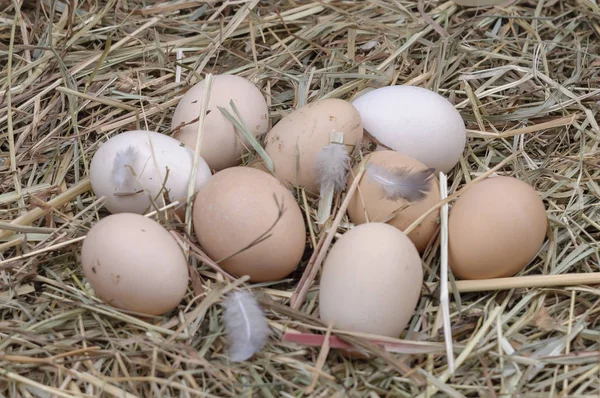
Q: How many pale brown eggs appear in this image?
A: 7